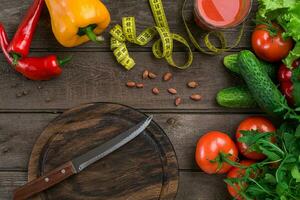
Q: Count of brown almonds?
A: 10